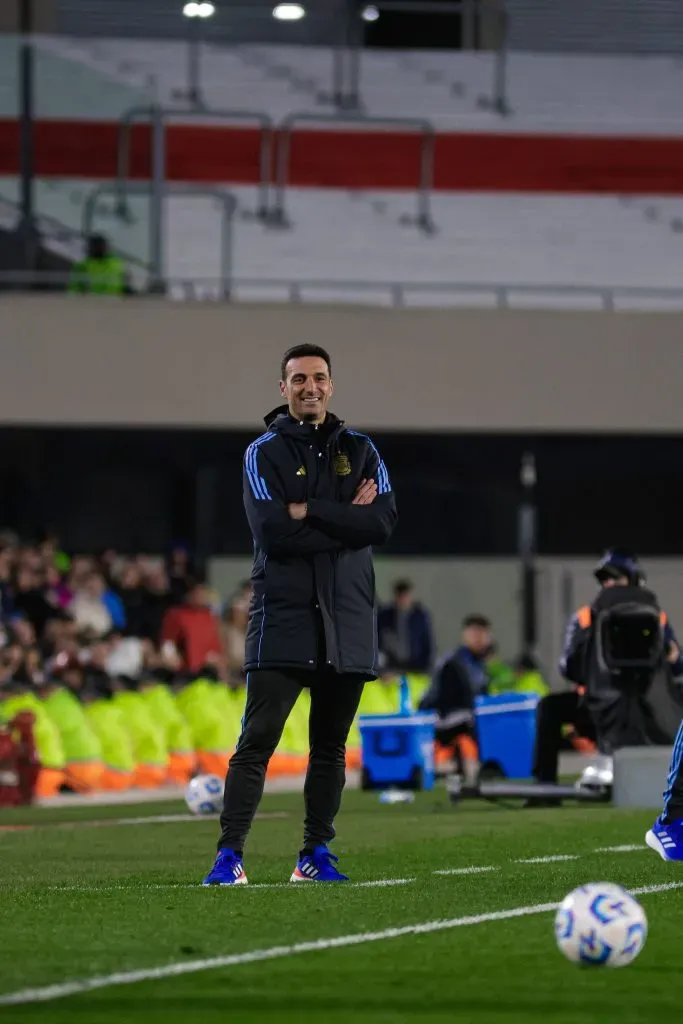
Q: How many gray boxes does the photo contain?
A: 1